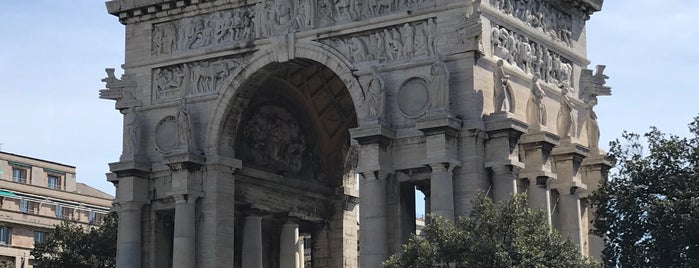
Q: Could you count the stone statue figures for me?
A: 8